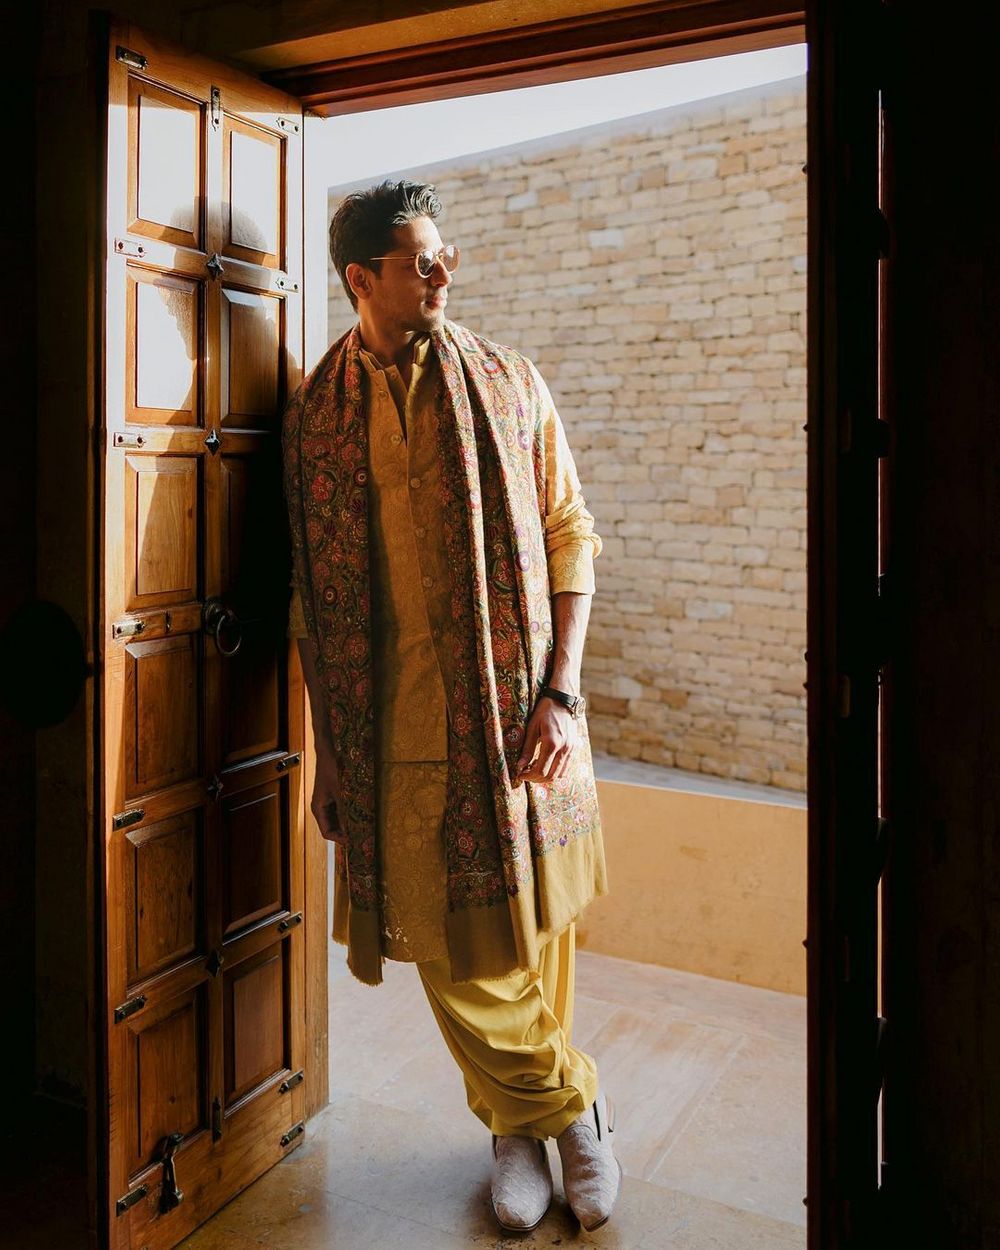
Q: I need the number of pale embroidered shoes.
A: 2